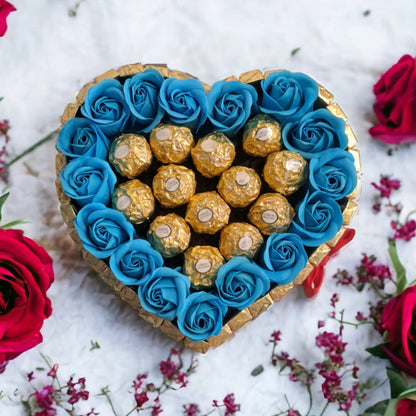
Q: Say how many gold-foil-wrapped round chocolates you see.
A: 13